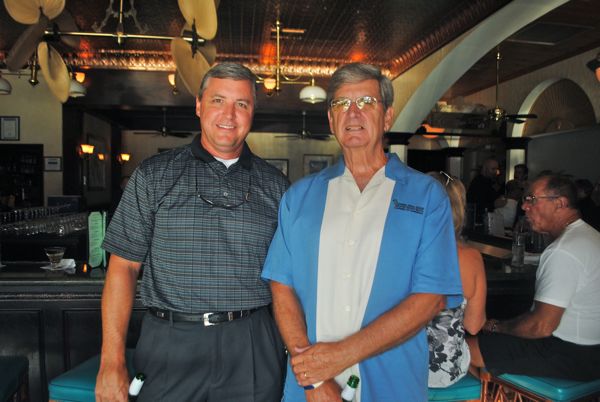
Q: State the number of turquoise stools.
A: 4